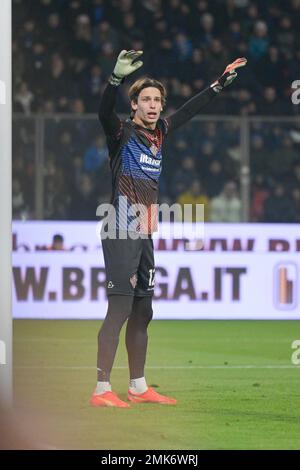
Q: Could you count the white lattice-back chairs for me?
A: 0